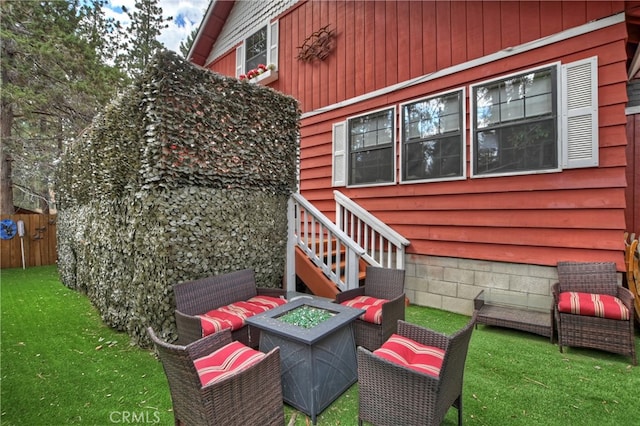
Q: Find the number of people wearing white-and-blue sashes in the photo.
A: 0